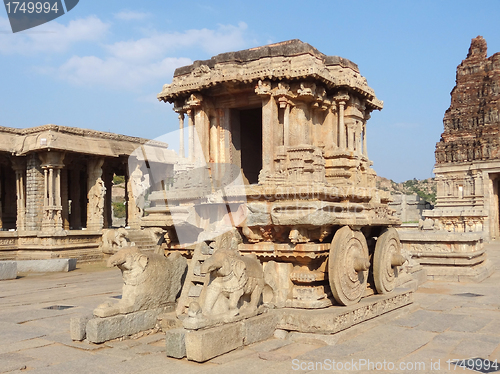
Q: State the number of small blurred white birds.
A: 0